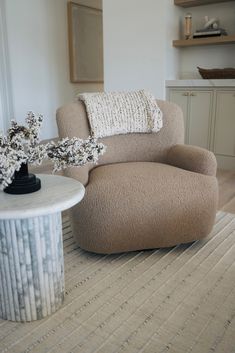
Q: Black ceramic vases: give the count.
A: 1